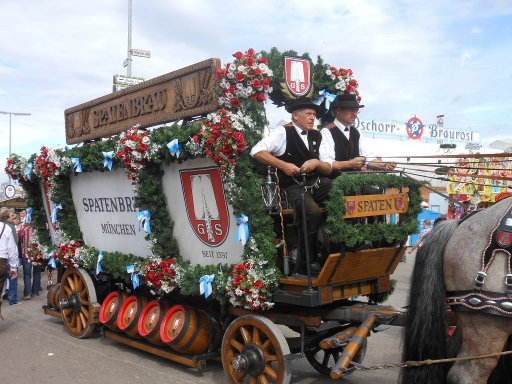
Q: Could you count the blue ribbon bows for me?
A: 13